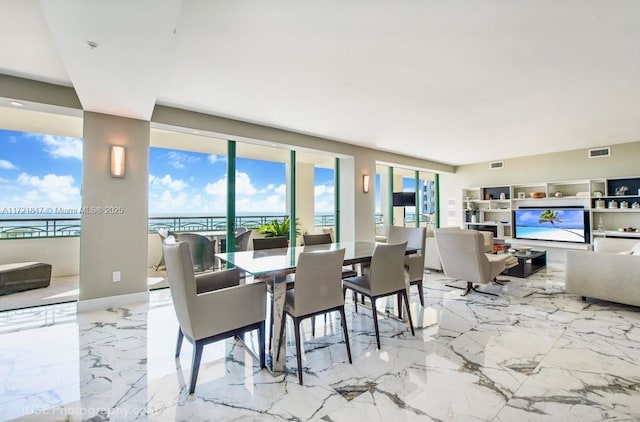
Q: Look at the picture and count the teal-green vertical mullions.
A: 6